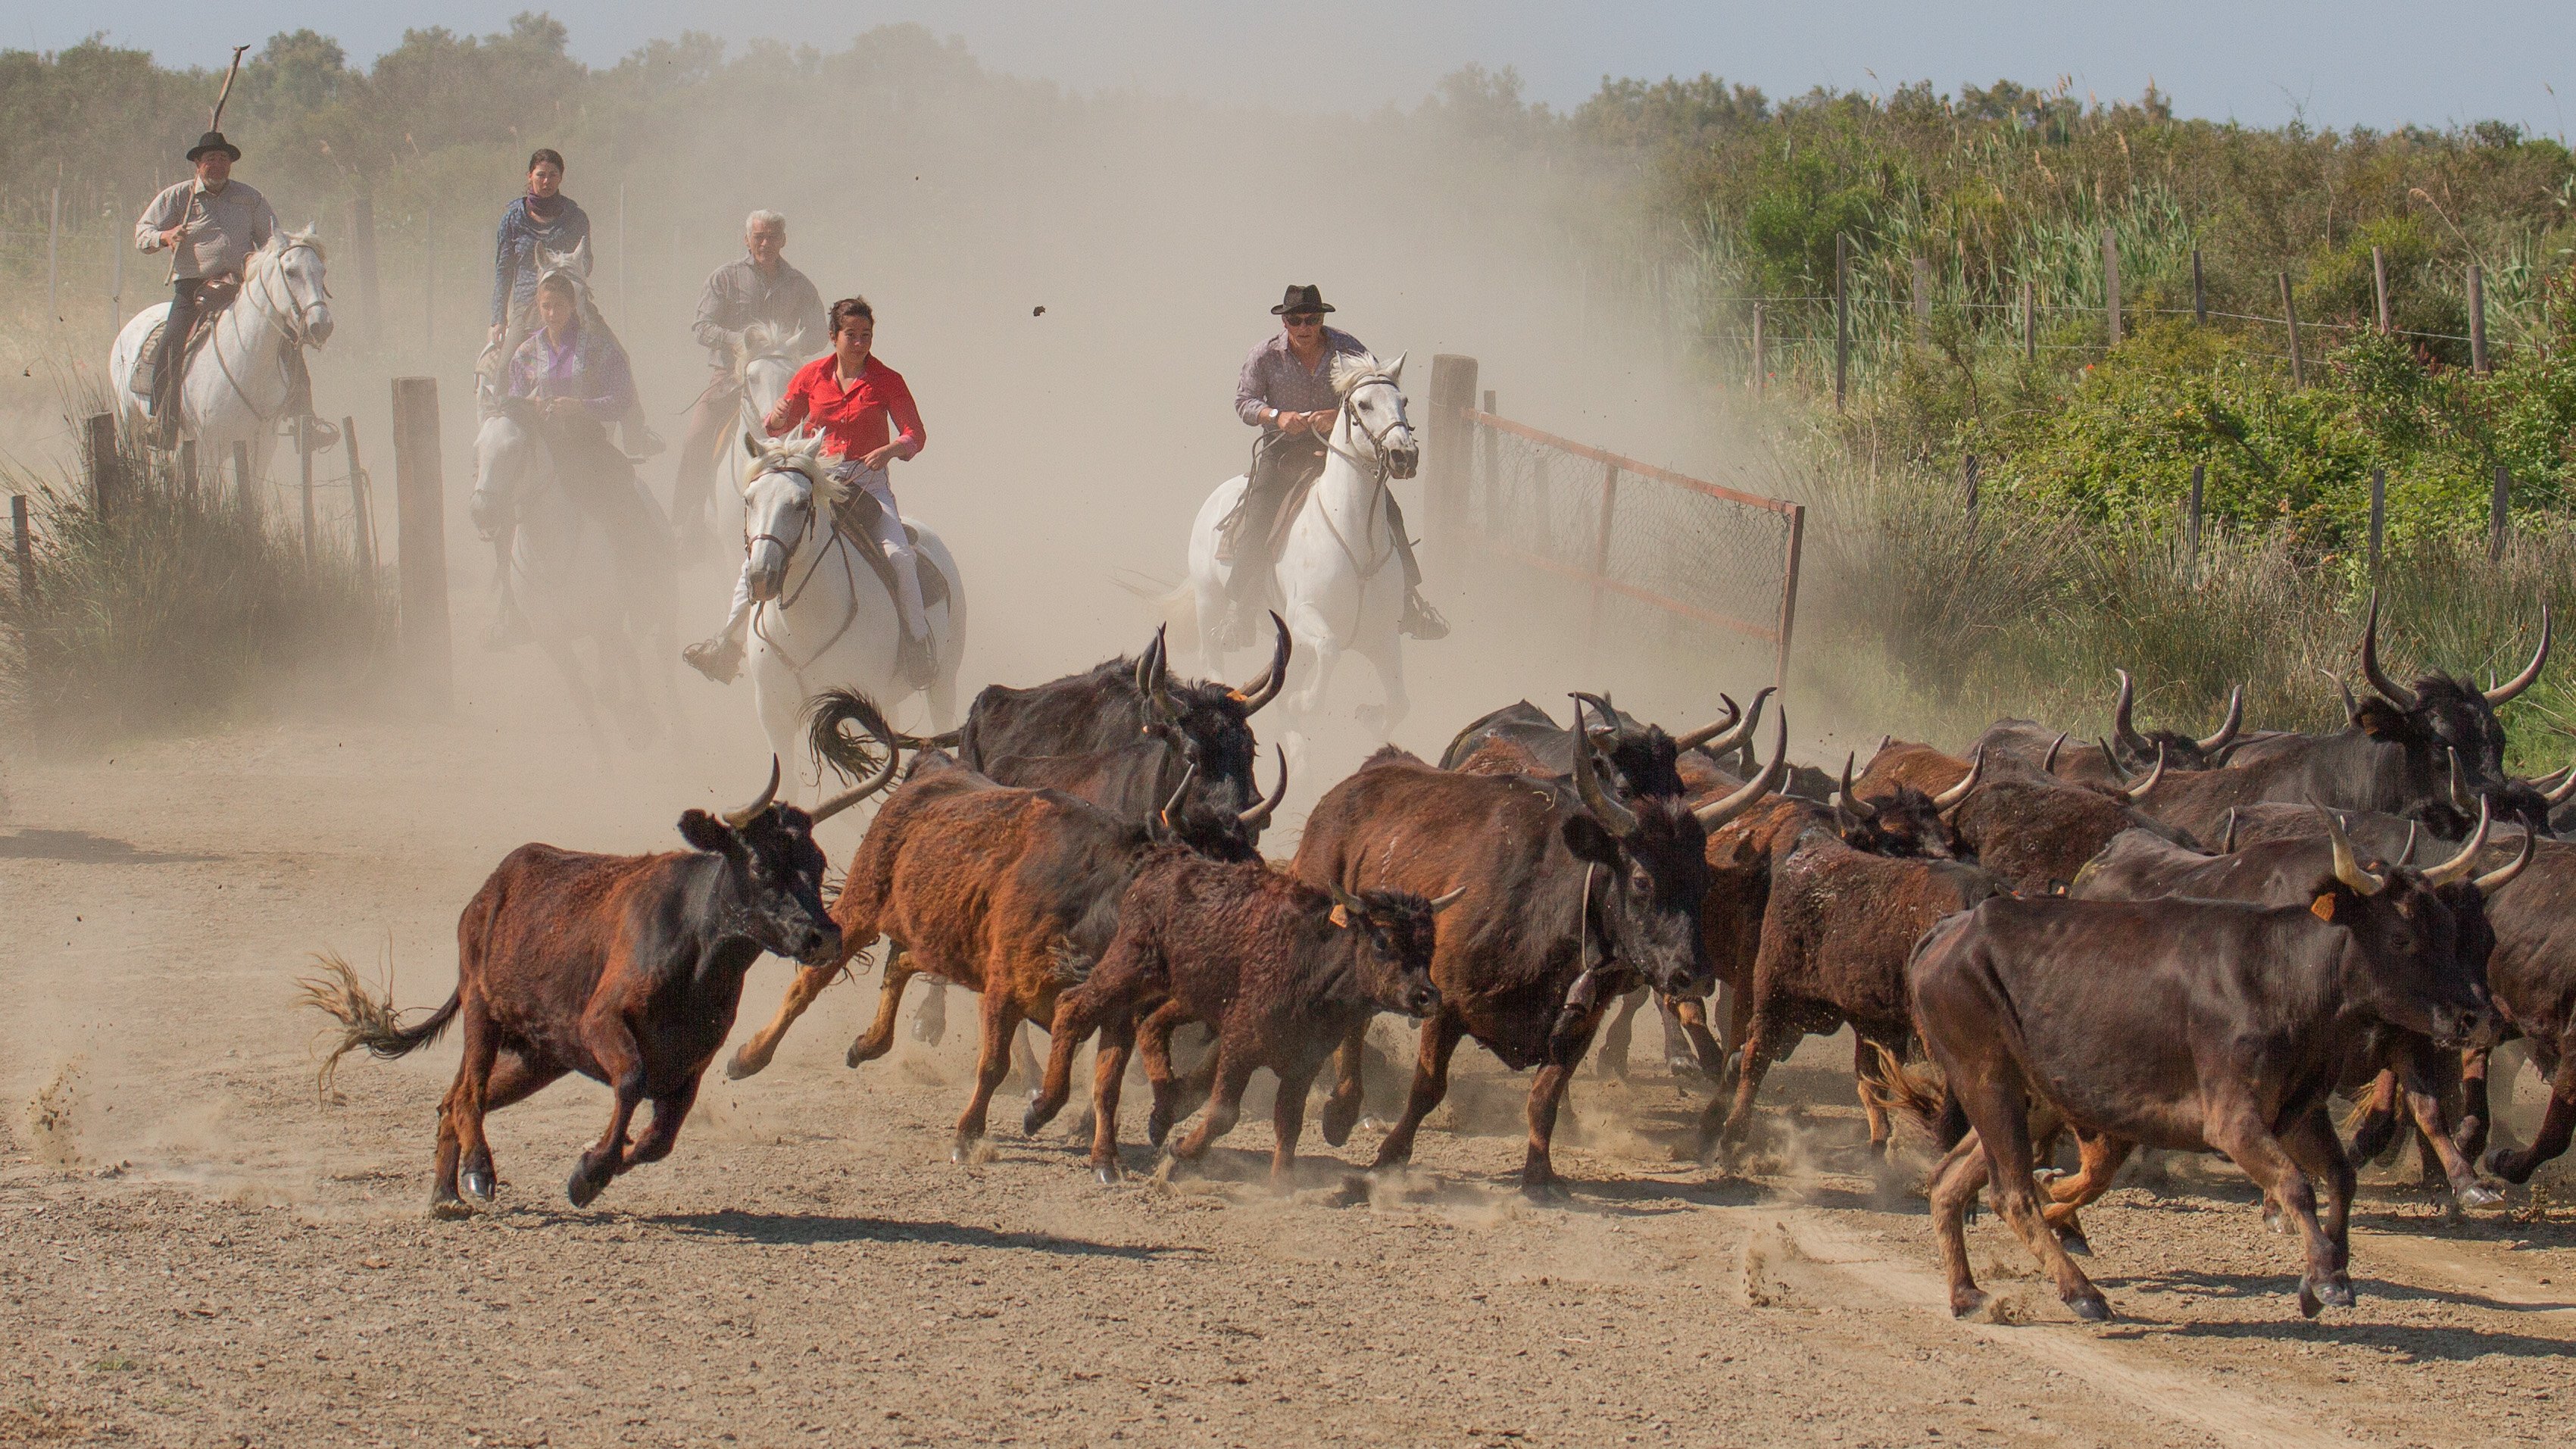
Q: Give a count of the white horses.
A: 6